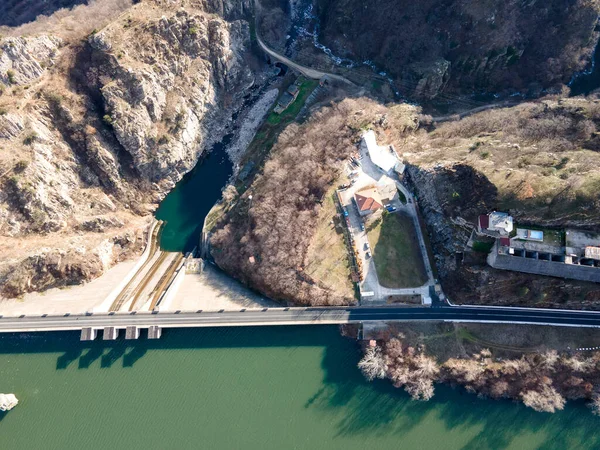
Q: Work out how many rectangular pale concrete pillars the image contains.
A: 4